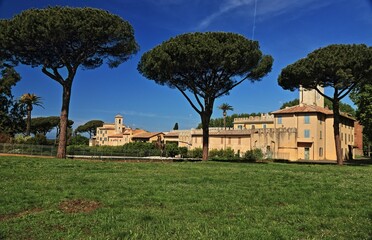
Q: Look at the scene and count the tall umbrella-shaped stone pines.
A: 3